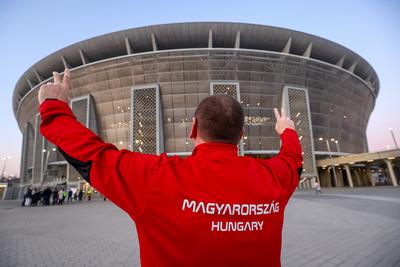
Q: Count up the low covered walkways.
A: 1